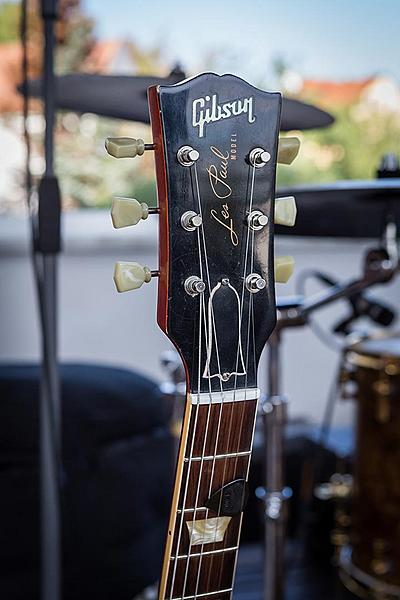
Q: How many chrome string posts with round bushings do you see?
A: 6